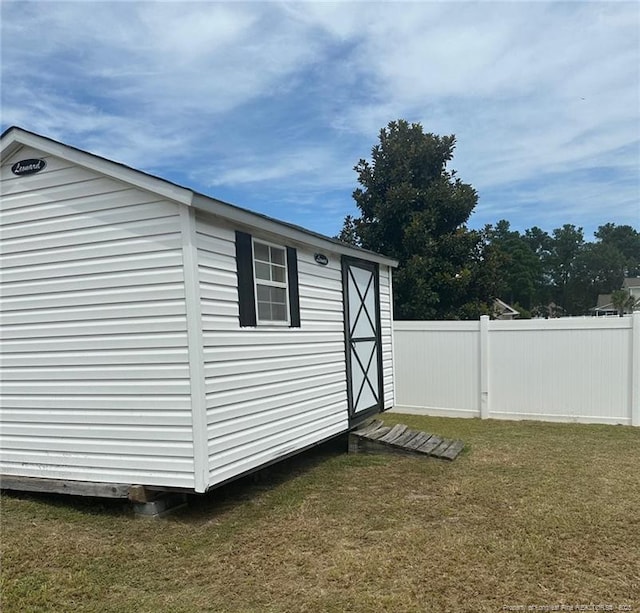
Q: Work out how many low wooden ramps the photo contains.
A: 1